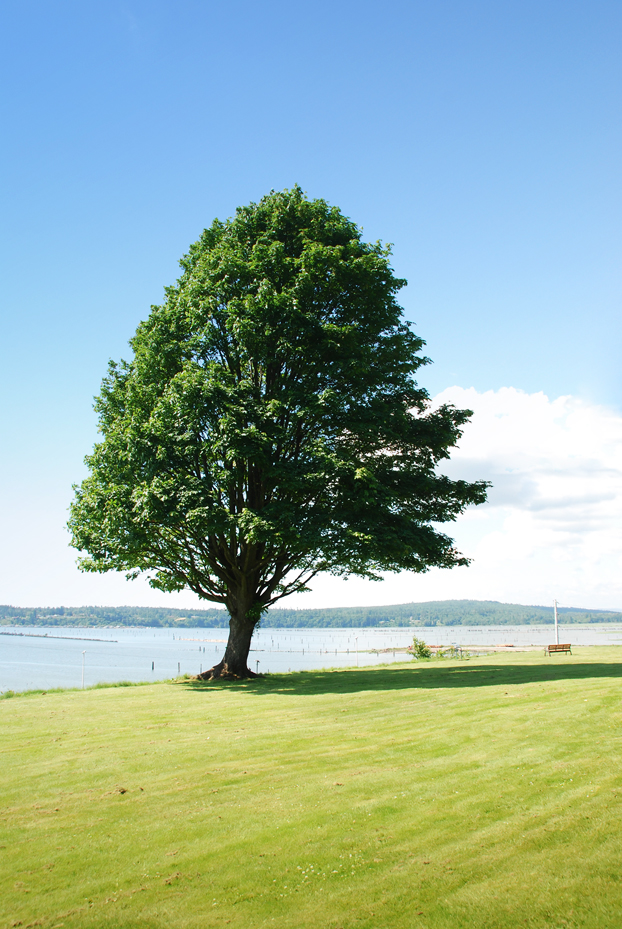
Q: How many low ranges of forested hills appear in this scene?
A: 1